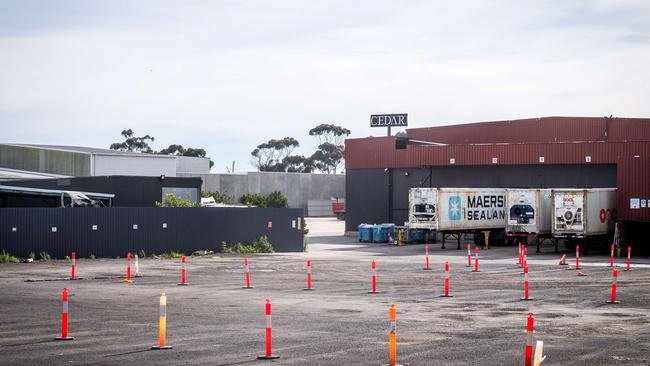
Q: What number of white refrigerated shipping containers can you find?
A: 3